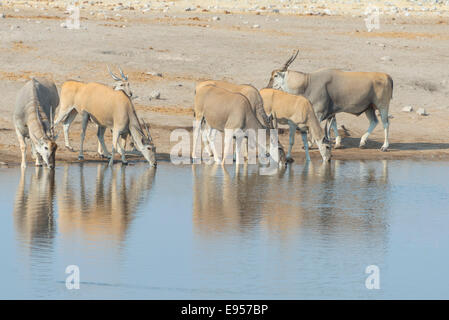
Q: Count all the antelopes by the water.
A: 7